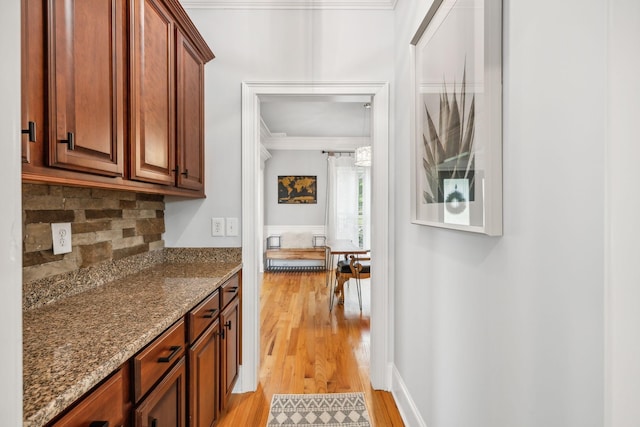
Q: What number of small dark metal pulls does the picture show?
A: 11